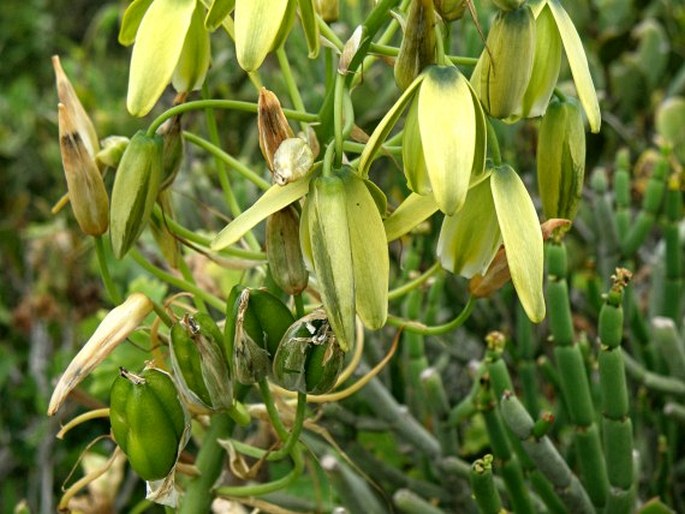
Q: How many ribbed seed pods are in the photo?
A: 4